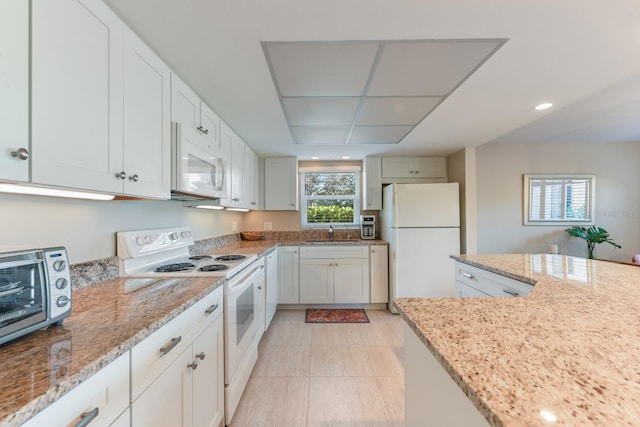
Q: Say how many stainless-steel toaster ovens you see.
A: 1